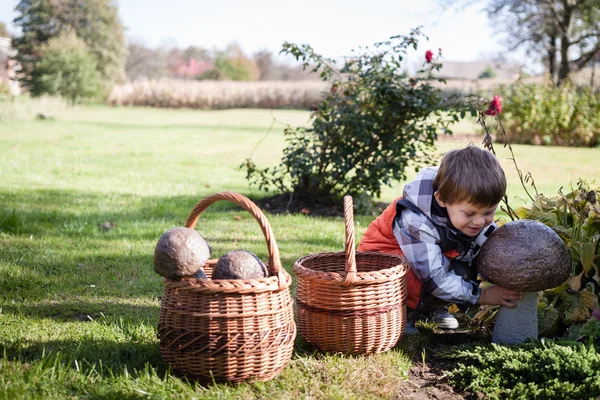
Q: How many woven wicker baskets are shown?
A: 2